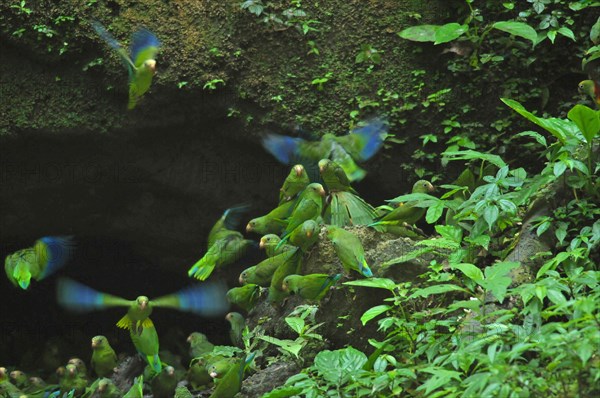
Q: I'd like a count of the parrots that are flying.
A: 5